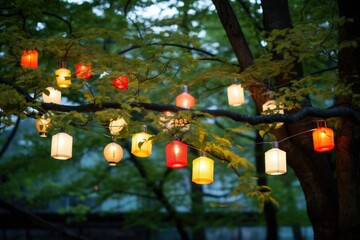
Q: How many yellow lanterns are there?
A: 3